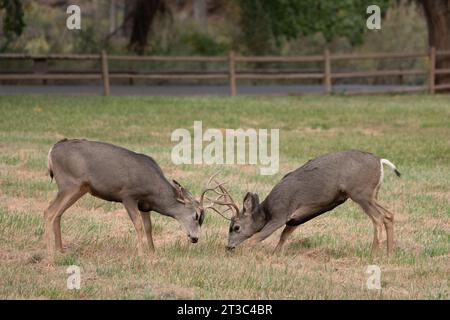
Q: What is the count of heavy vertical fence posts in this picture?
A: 4